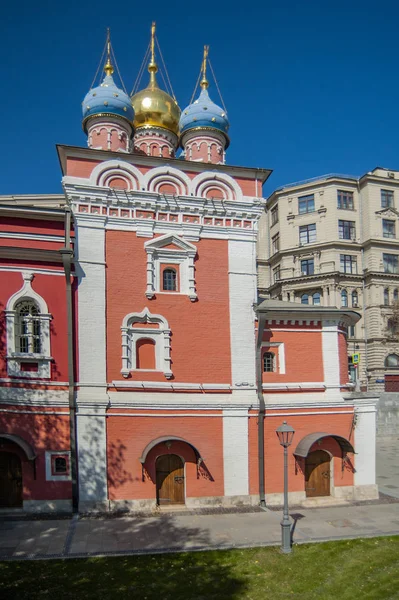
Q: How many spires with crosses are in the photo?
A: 3